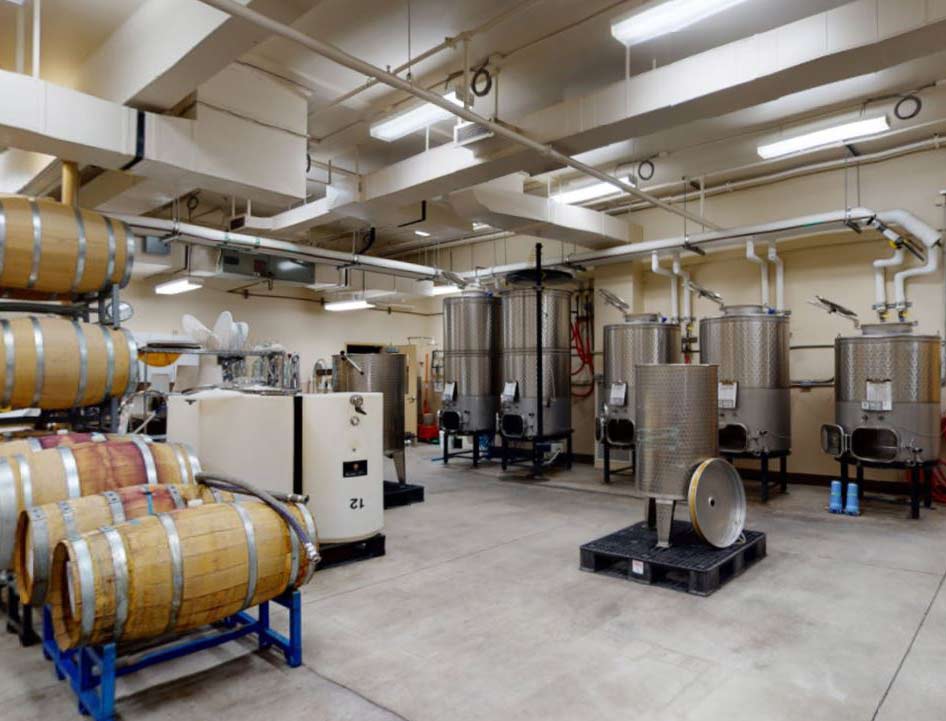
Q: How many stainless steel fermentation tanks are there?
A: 7